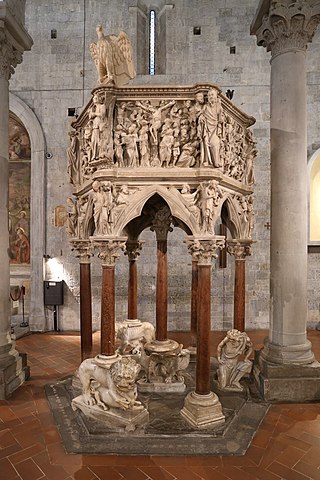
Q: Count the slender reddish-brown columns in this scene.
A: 7